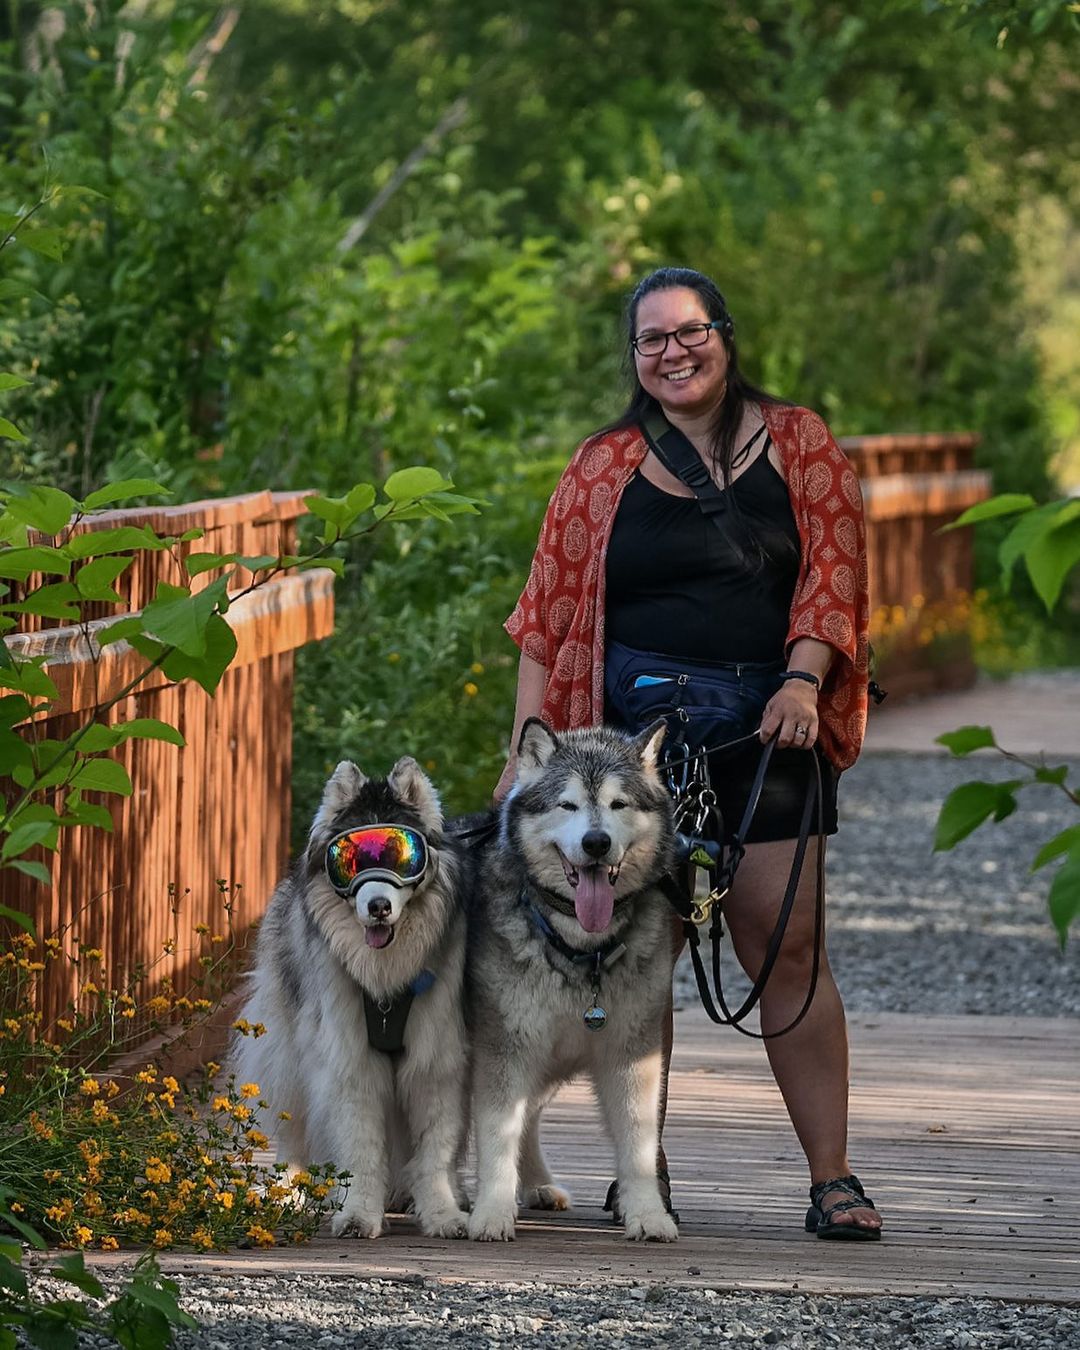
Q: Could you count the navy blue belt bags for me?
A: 1